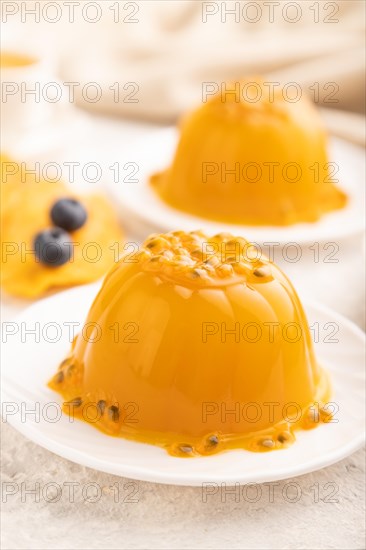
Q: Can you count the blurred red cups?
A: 0